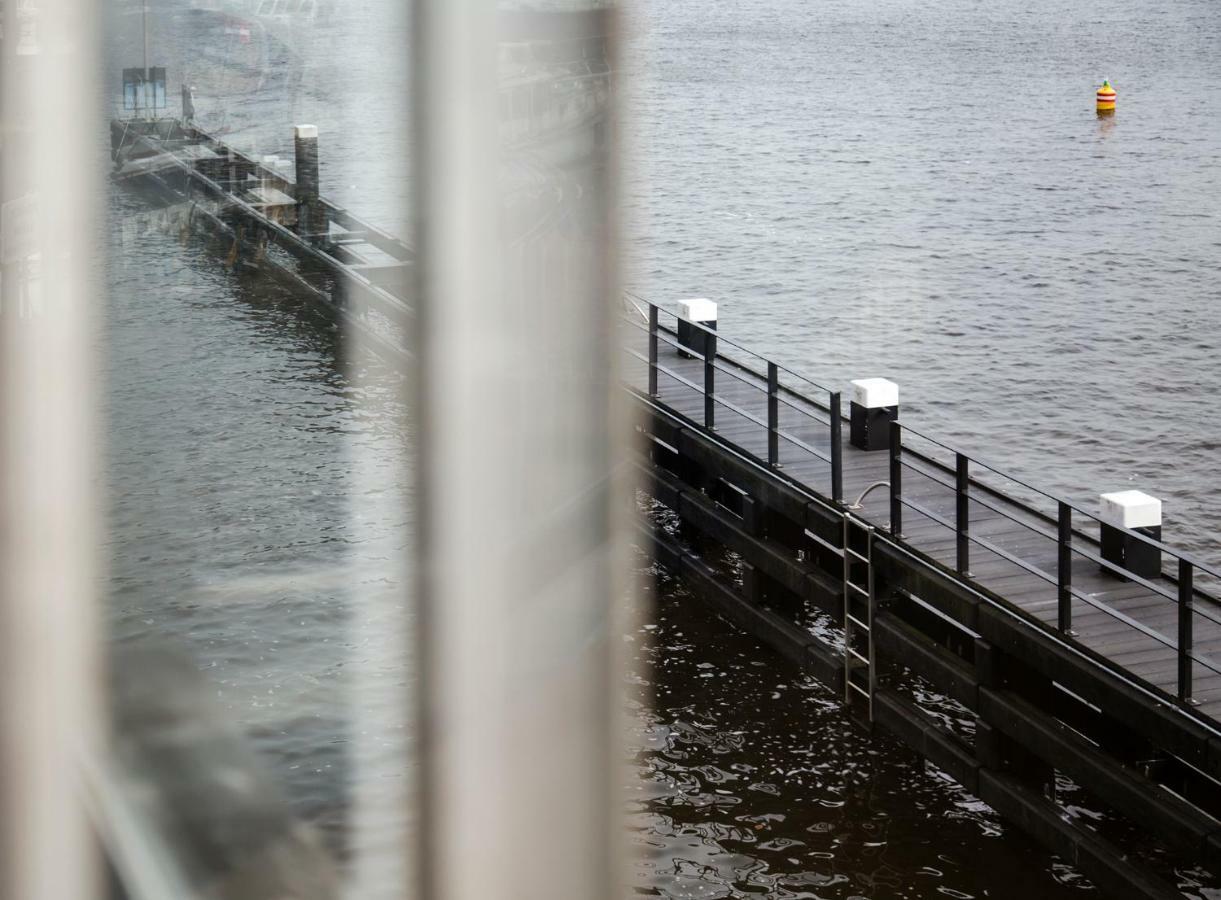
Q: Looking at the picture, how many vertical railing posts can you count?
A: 8